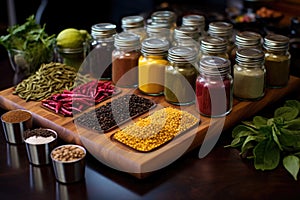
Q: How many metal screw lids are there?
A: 15